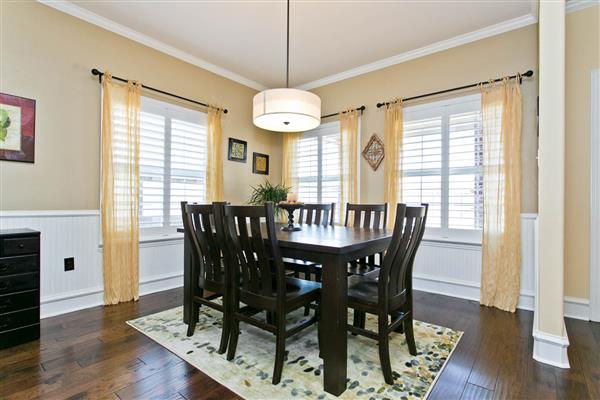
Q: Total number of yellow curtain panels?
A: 6